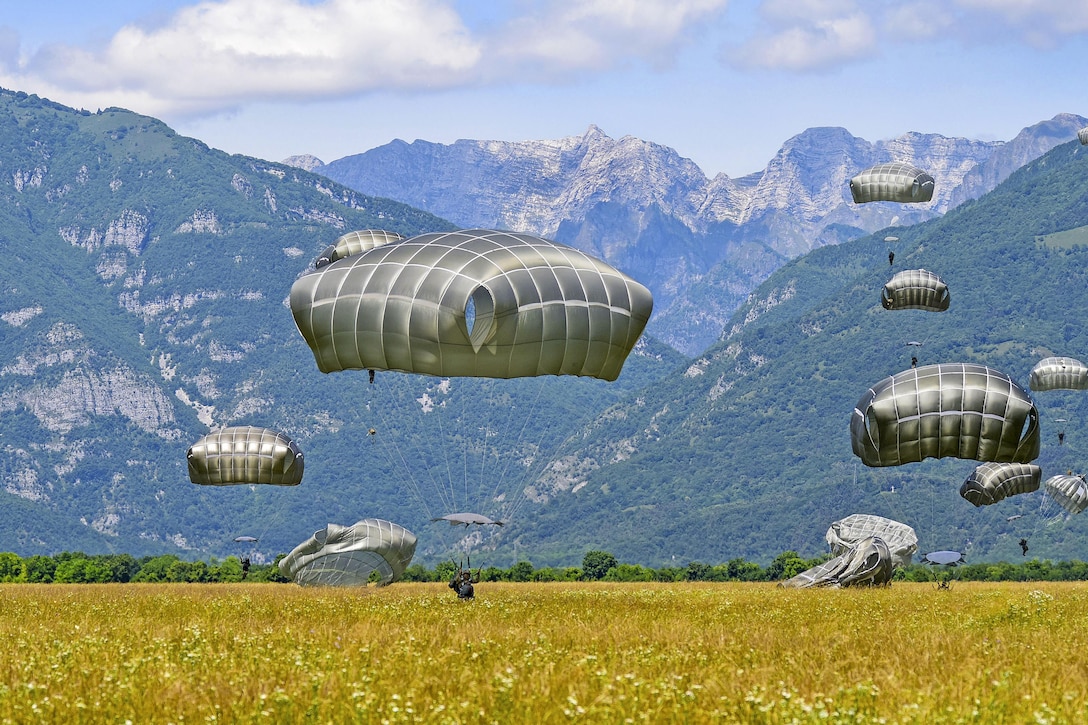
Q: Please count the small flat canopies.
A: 7